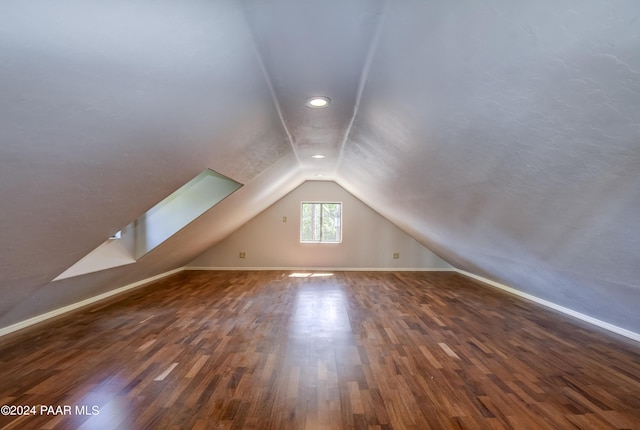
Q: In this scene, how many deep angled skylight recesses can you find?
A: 1